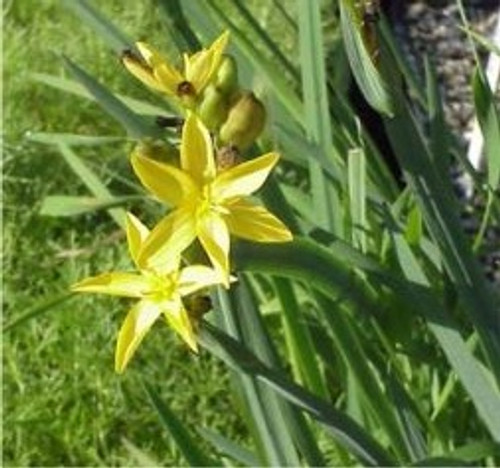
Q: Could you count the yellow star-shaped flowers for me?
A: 3